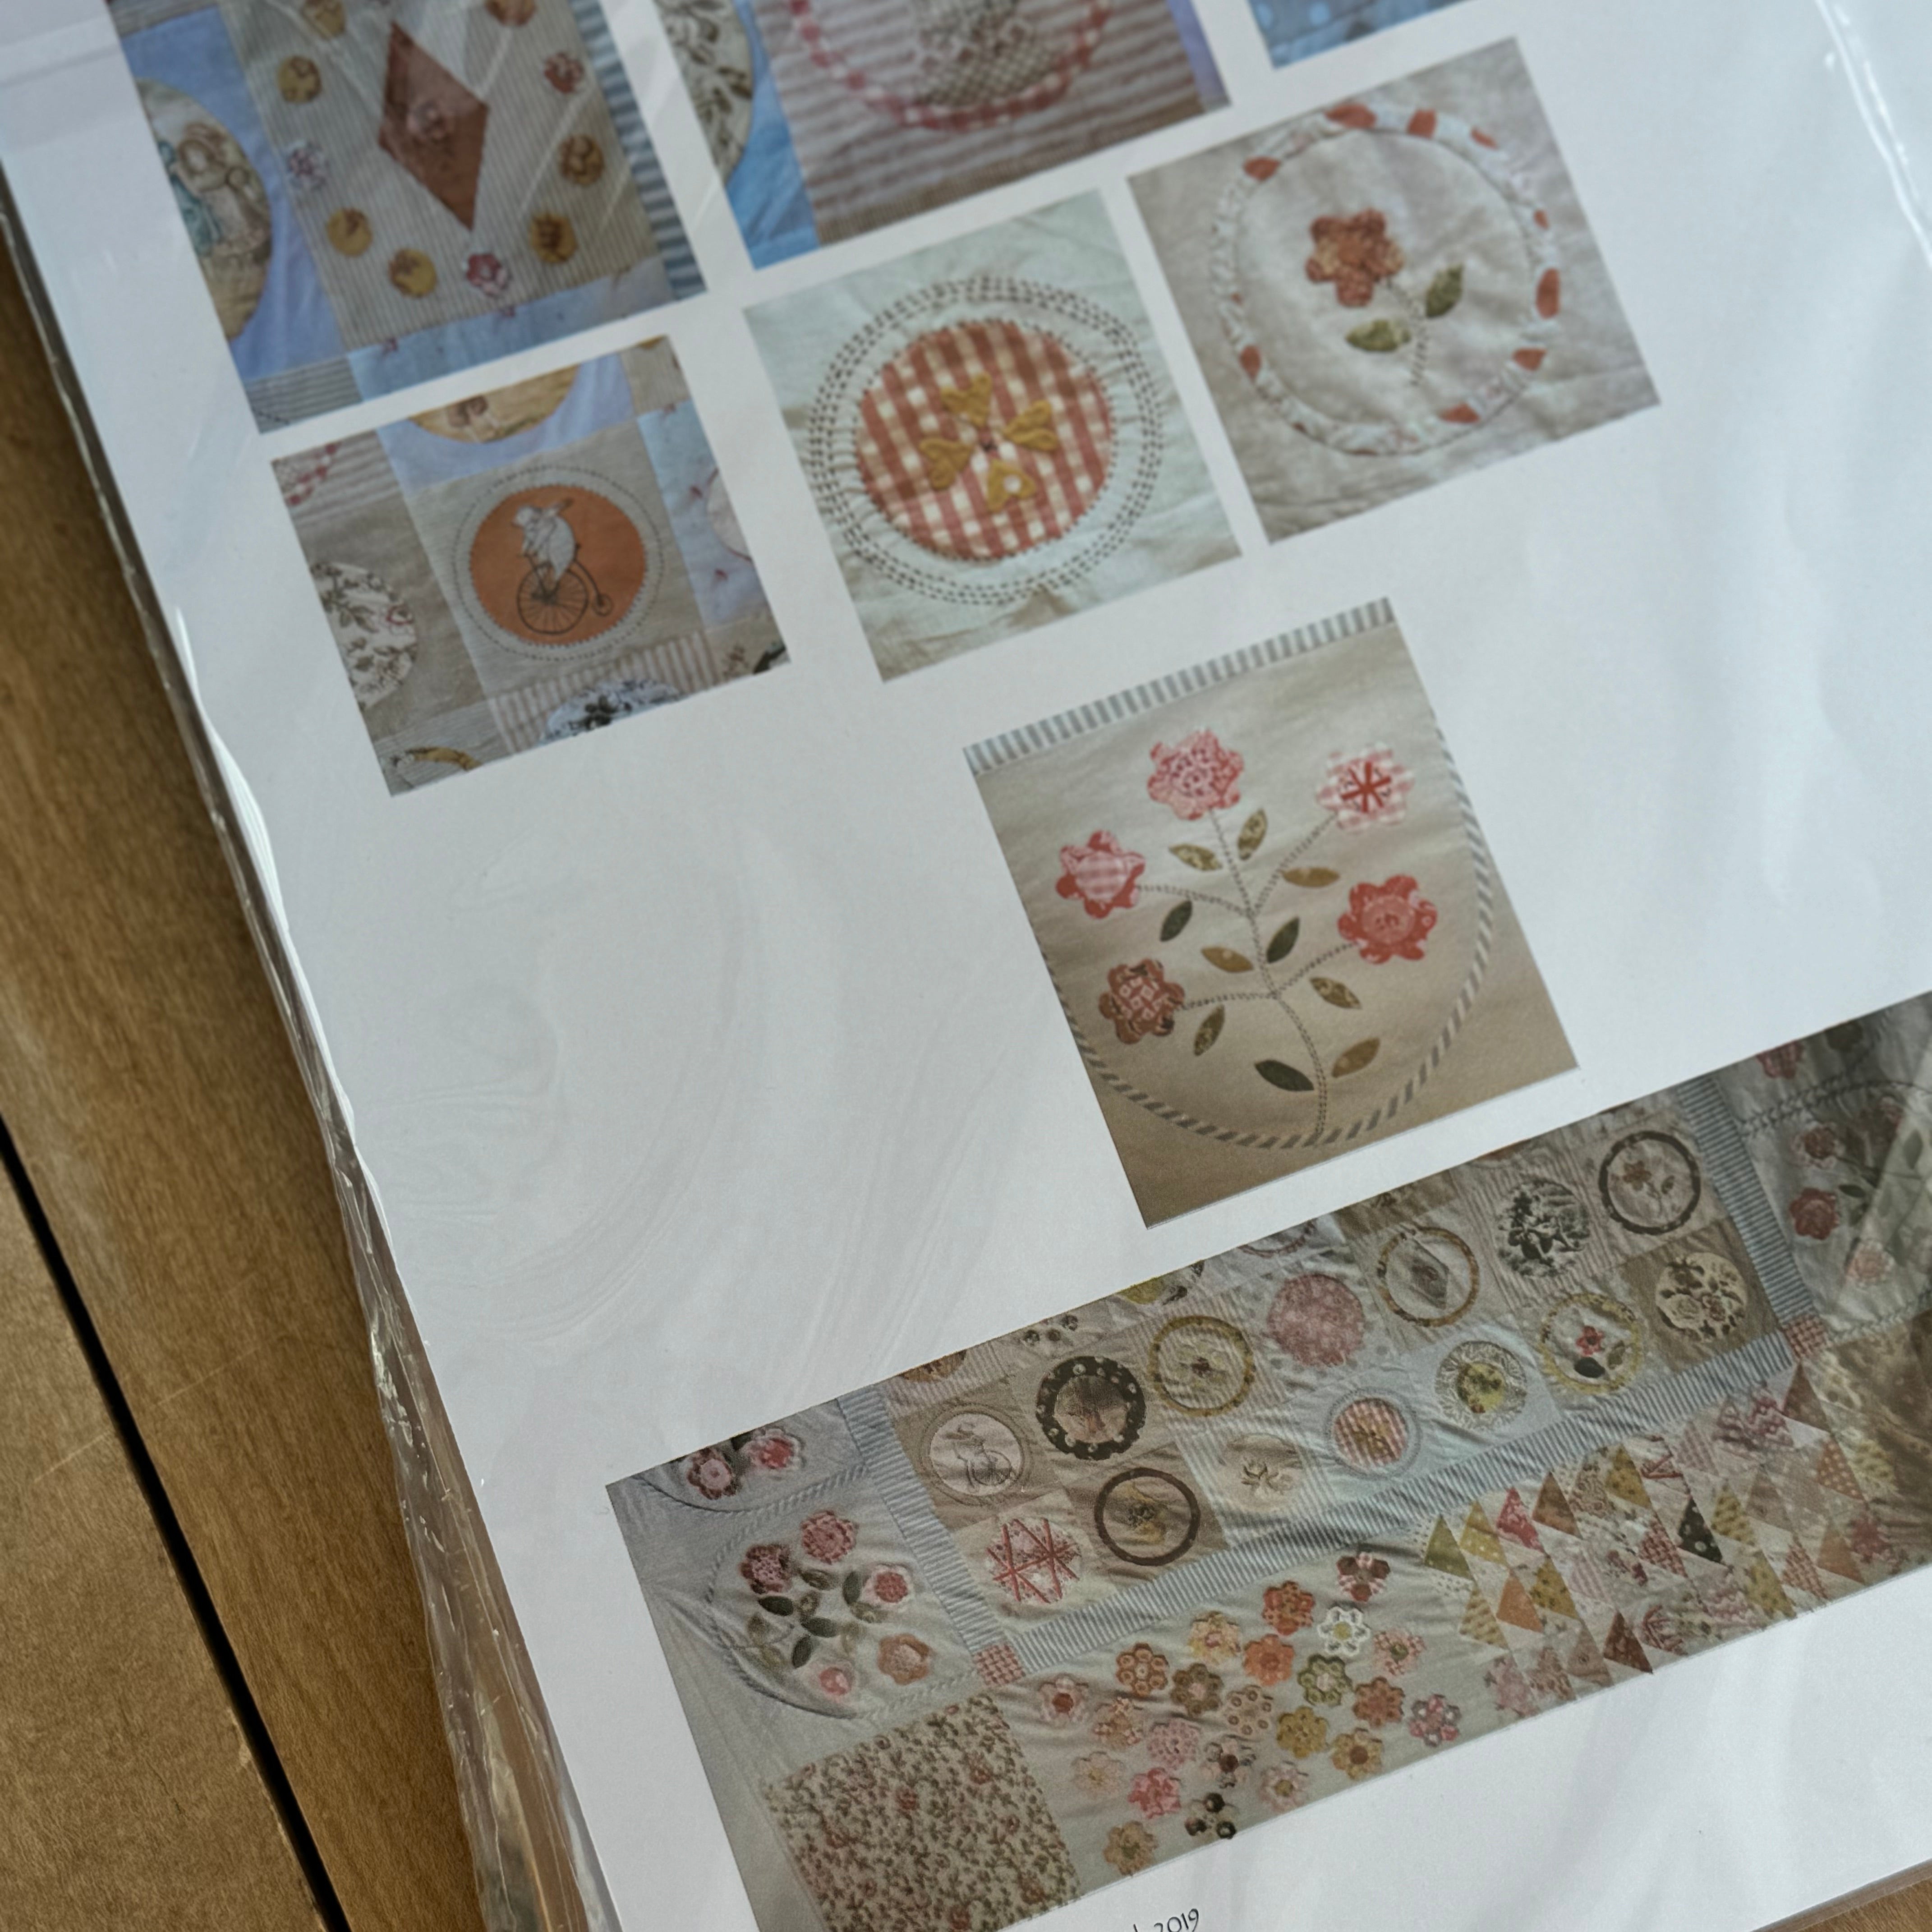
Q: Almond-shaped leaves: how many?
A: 12